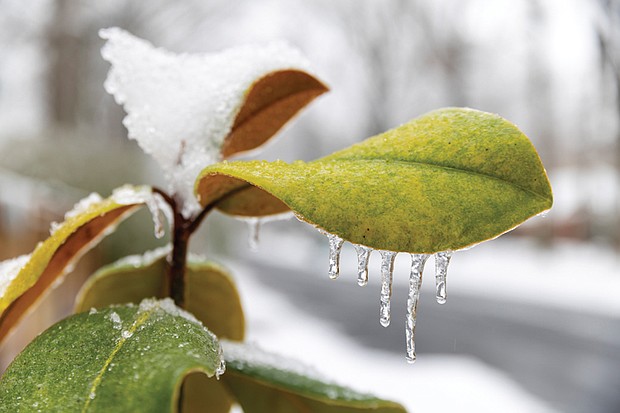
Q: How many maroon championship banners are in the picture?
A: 0